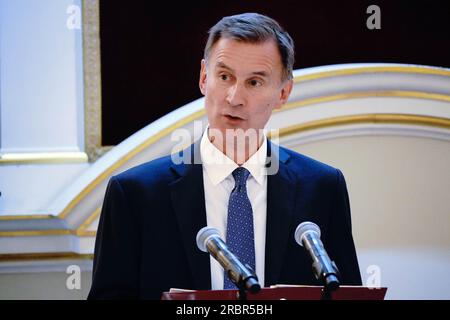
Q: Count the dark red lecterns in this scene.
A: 1